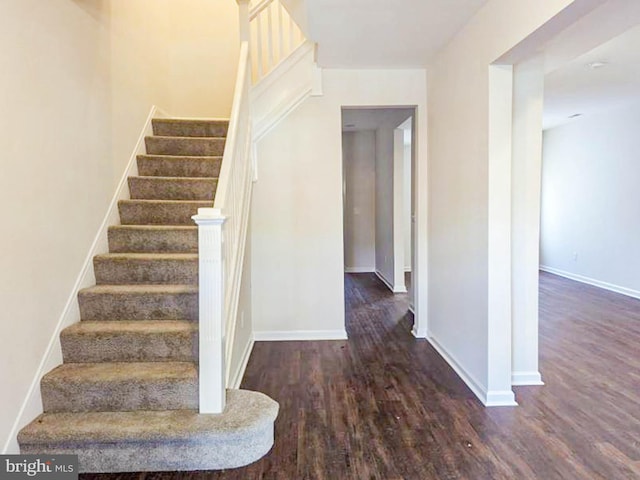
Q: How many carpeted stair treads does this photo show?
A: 11